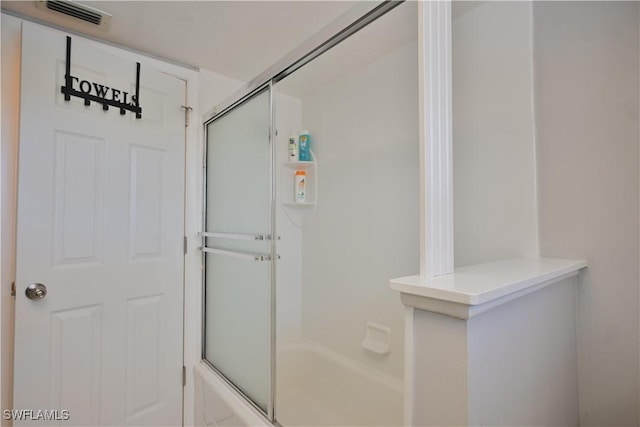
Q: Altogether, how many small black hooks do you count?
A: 5